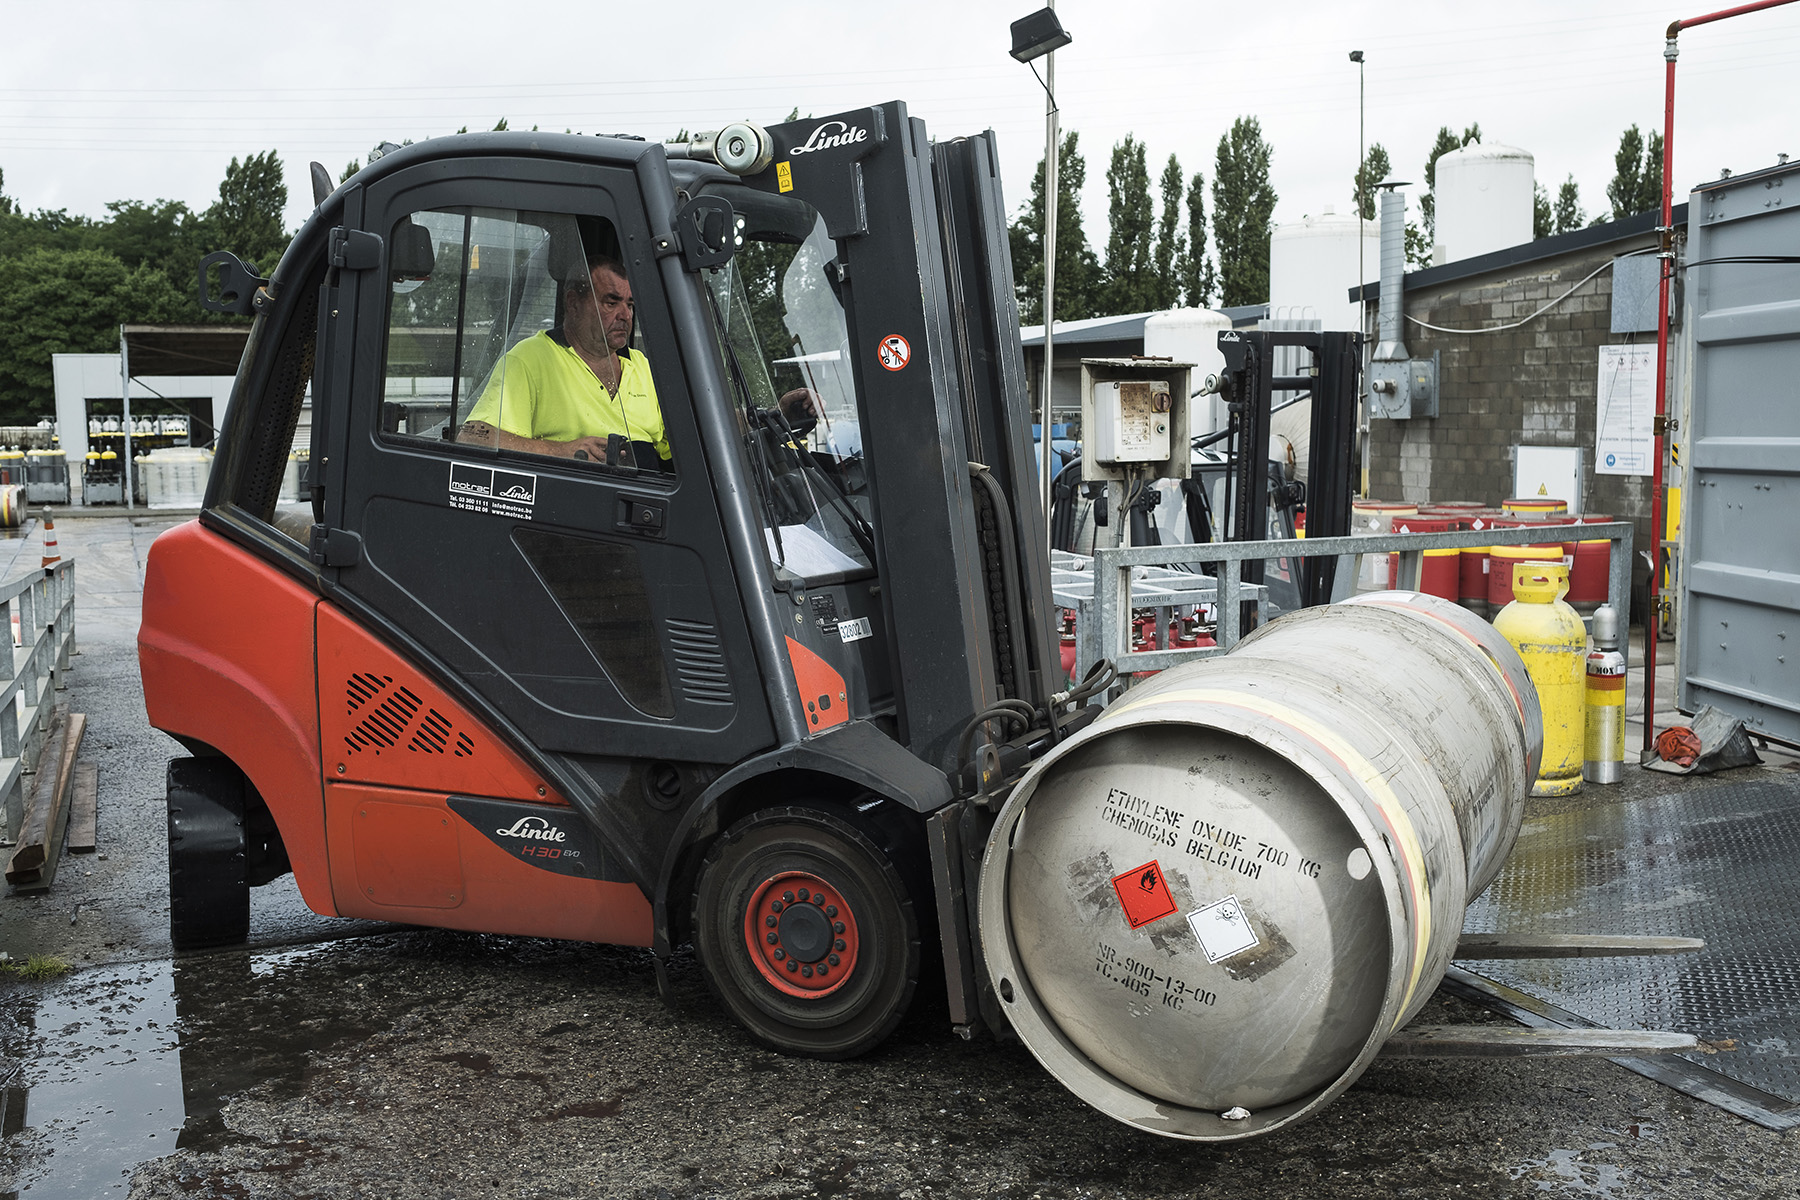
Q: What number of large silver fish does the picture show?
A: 0